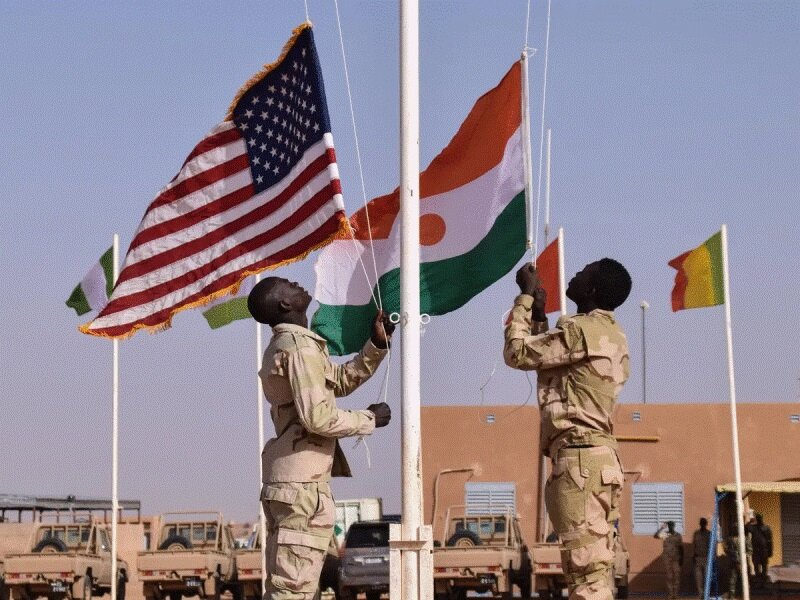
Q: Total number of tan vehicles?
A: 5